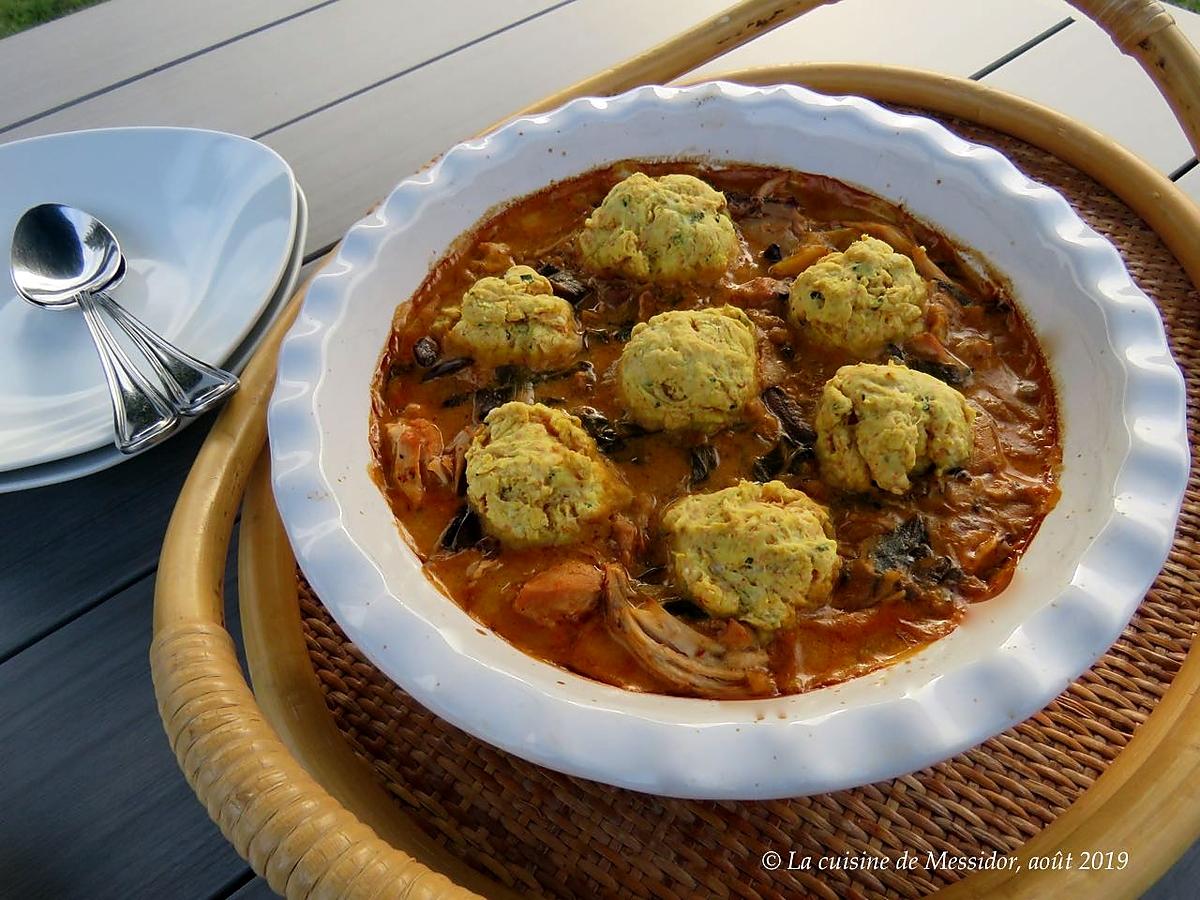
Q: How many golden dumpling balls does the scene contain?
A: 7